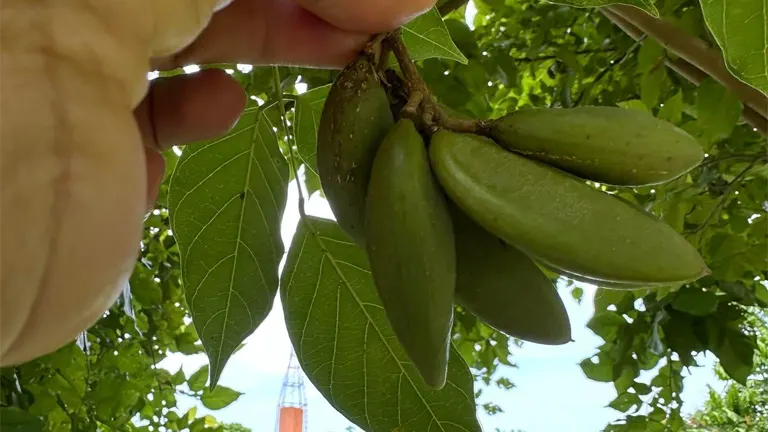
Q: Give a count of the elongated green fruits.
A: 5